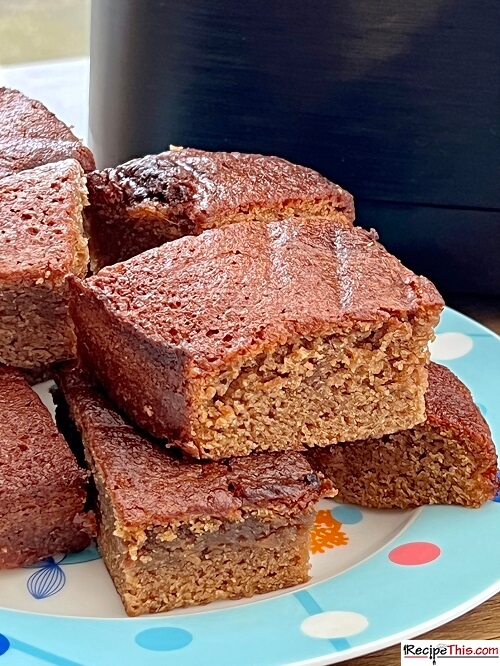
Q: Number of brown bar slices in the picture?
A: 7